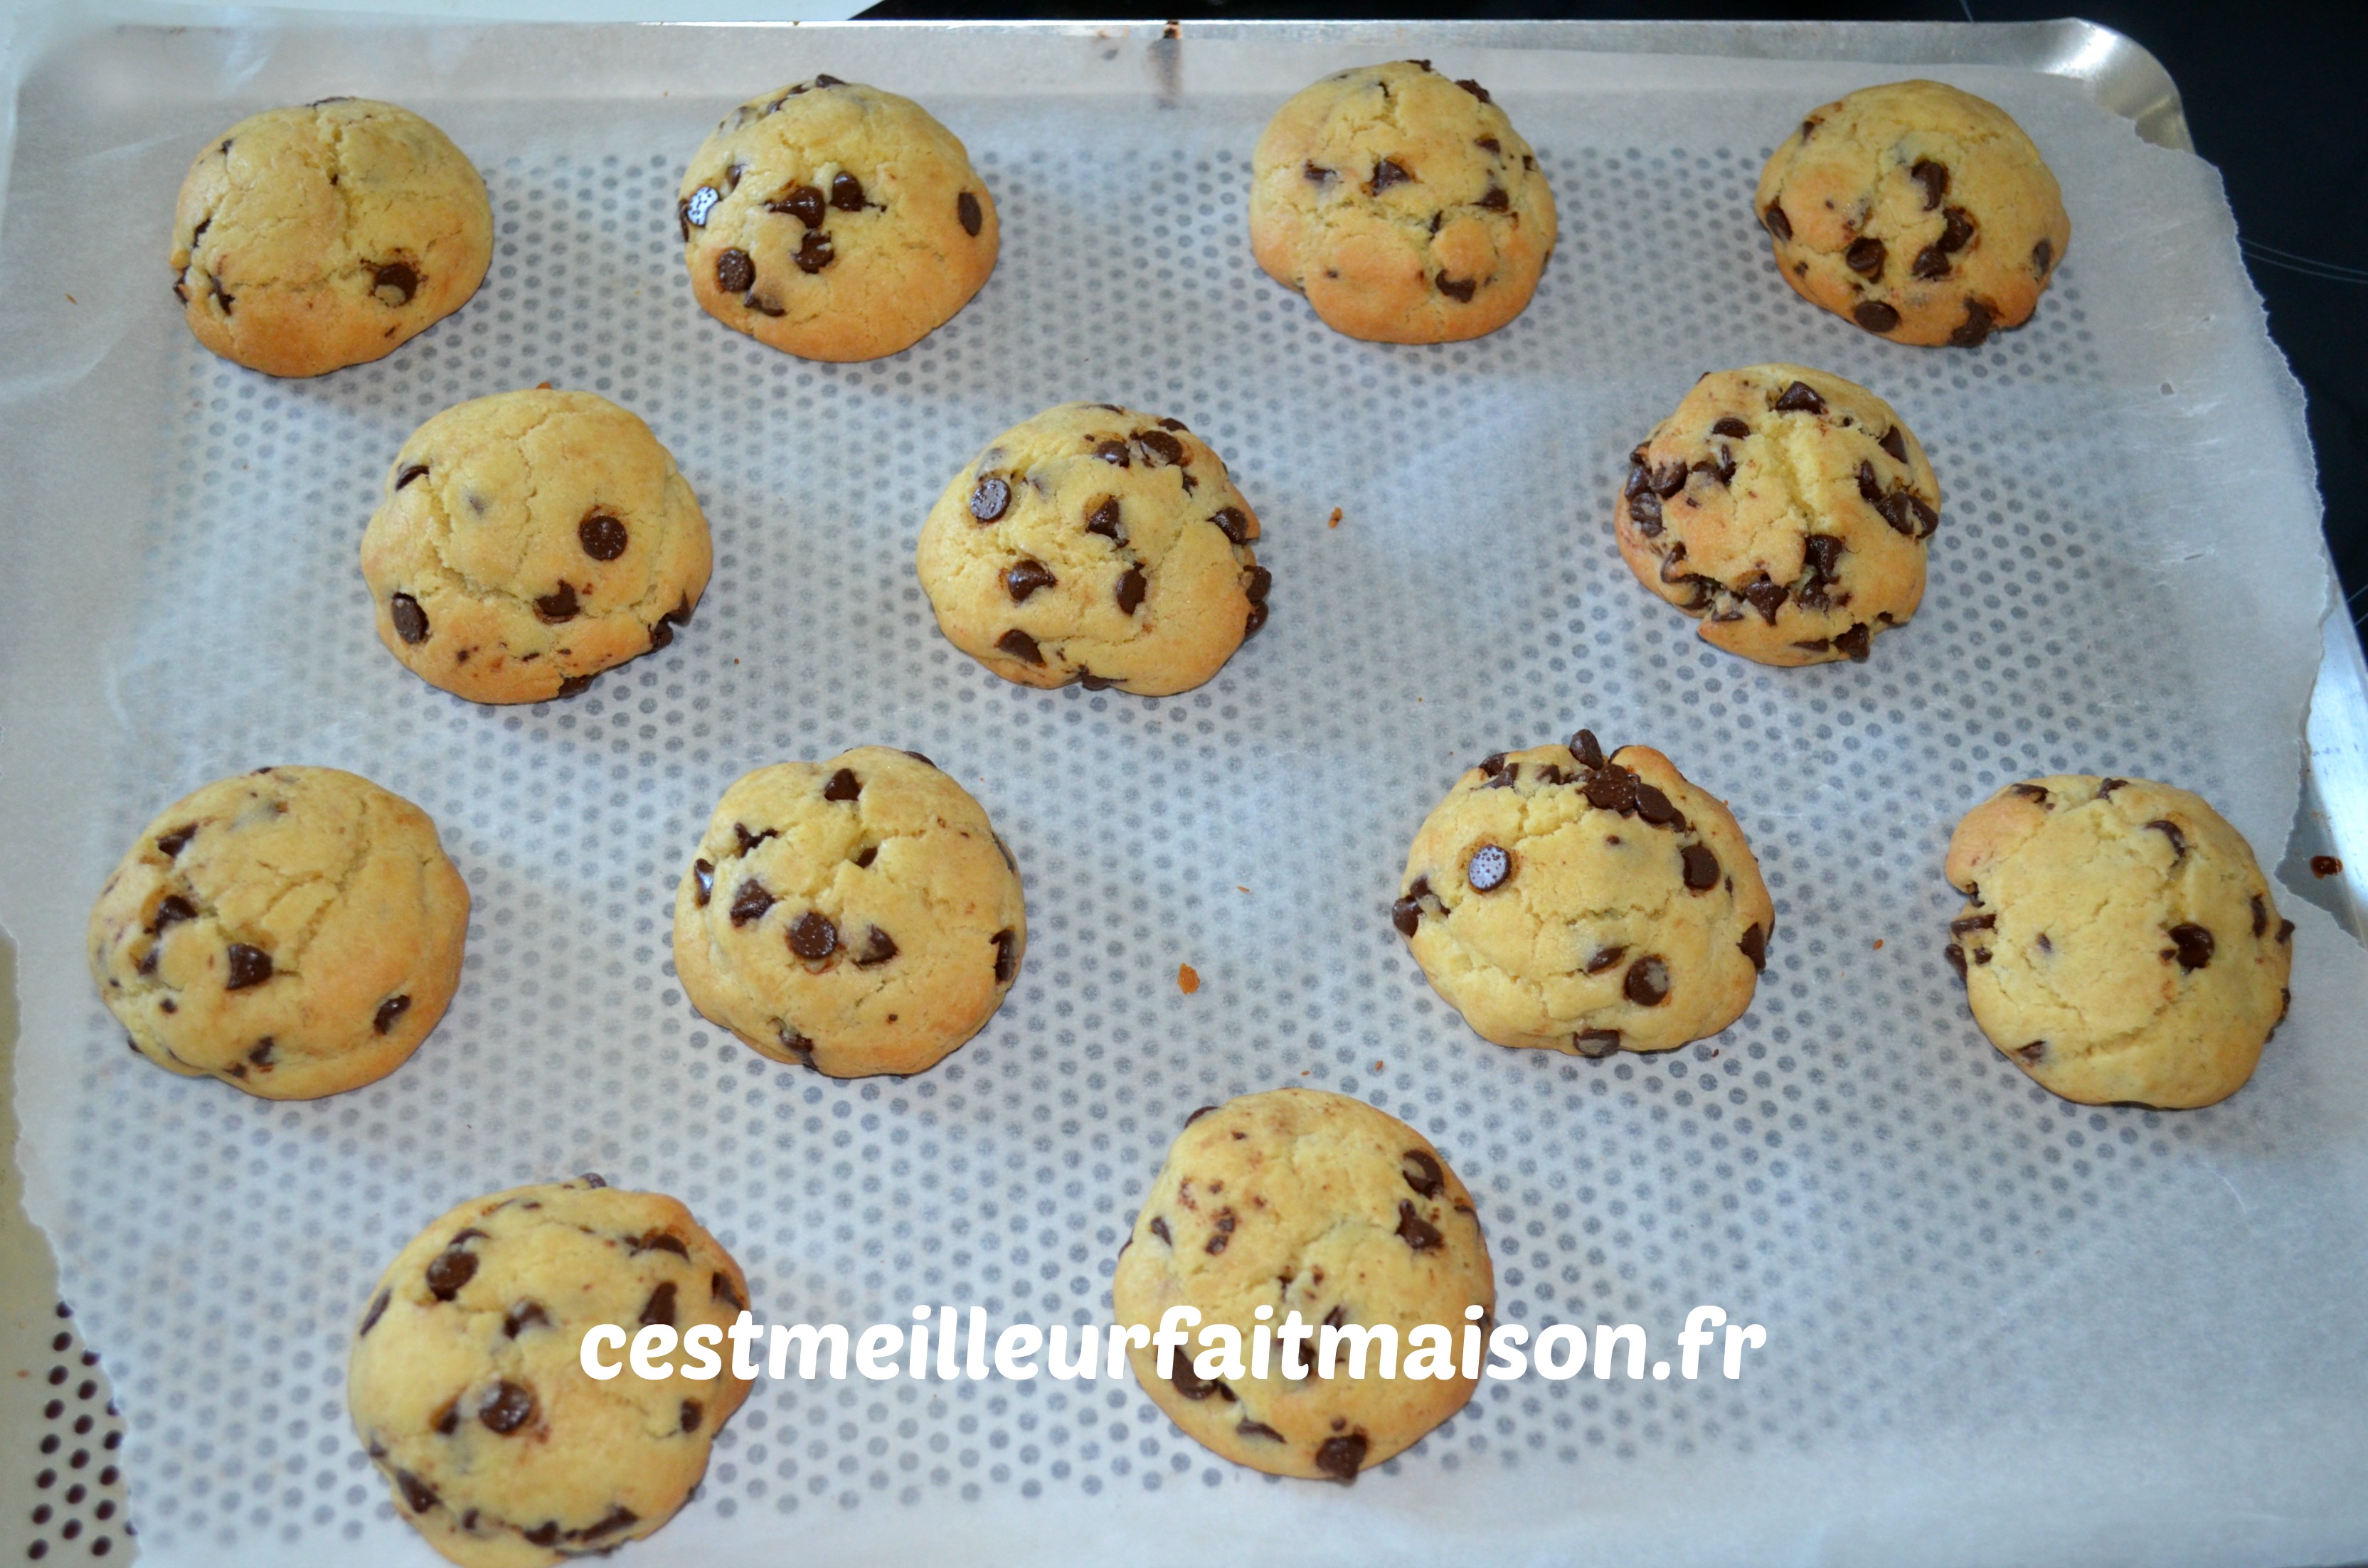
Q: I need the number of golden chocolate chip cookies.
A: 13